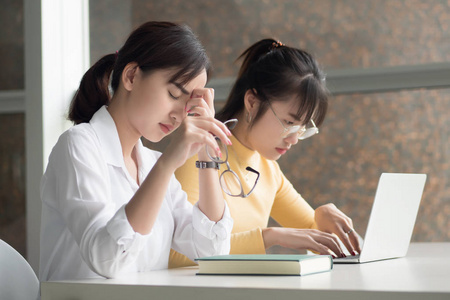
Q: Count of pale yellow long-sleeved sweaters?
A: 1